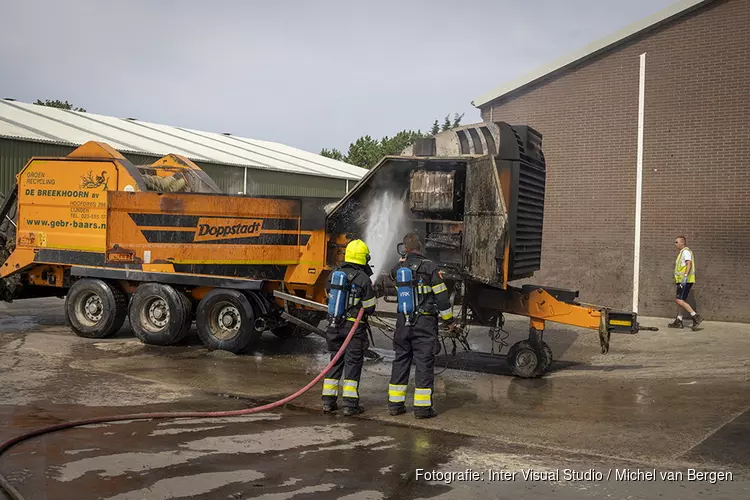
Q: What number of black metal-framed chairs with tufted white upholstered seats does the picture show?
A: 0